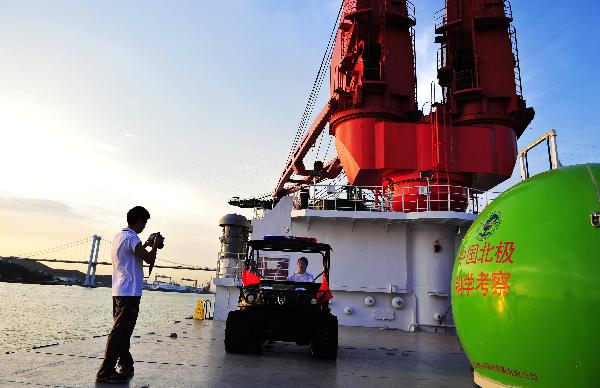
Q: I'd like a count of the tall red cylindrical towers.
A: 2